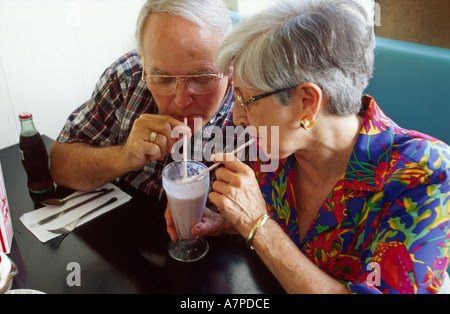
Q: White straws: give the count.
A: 2